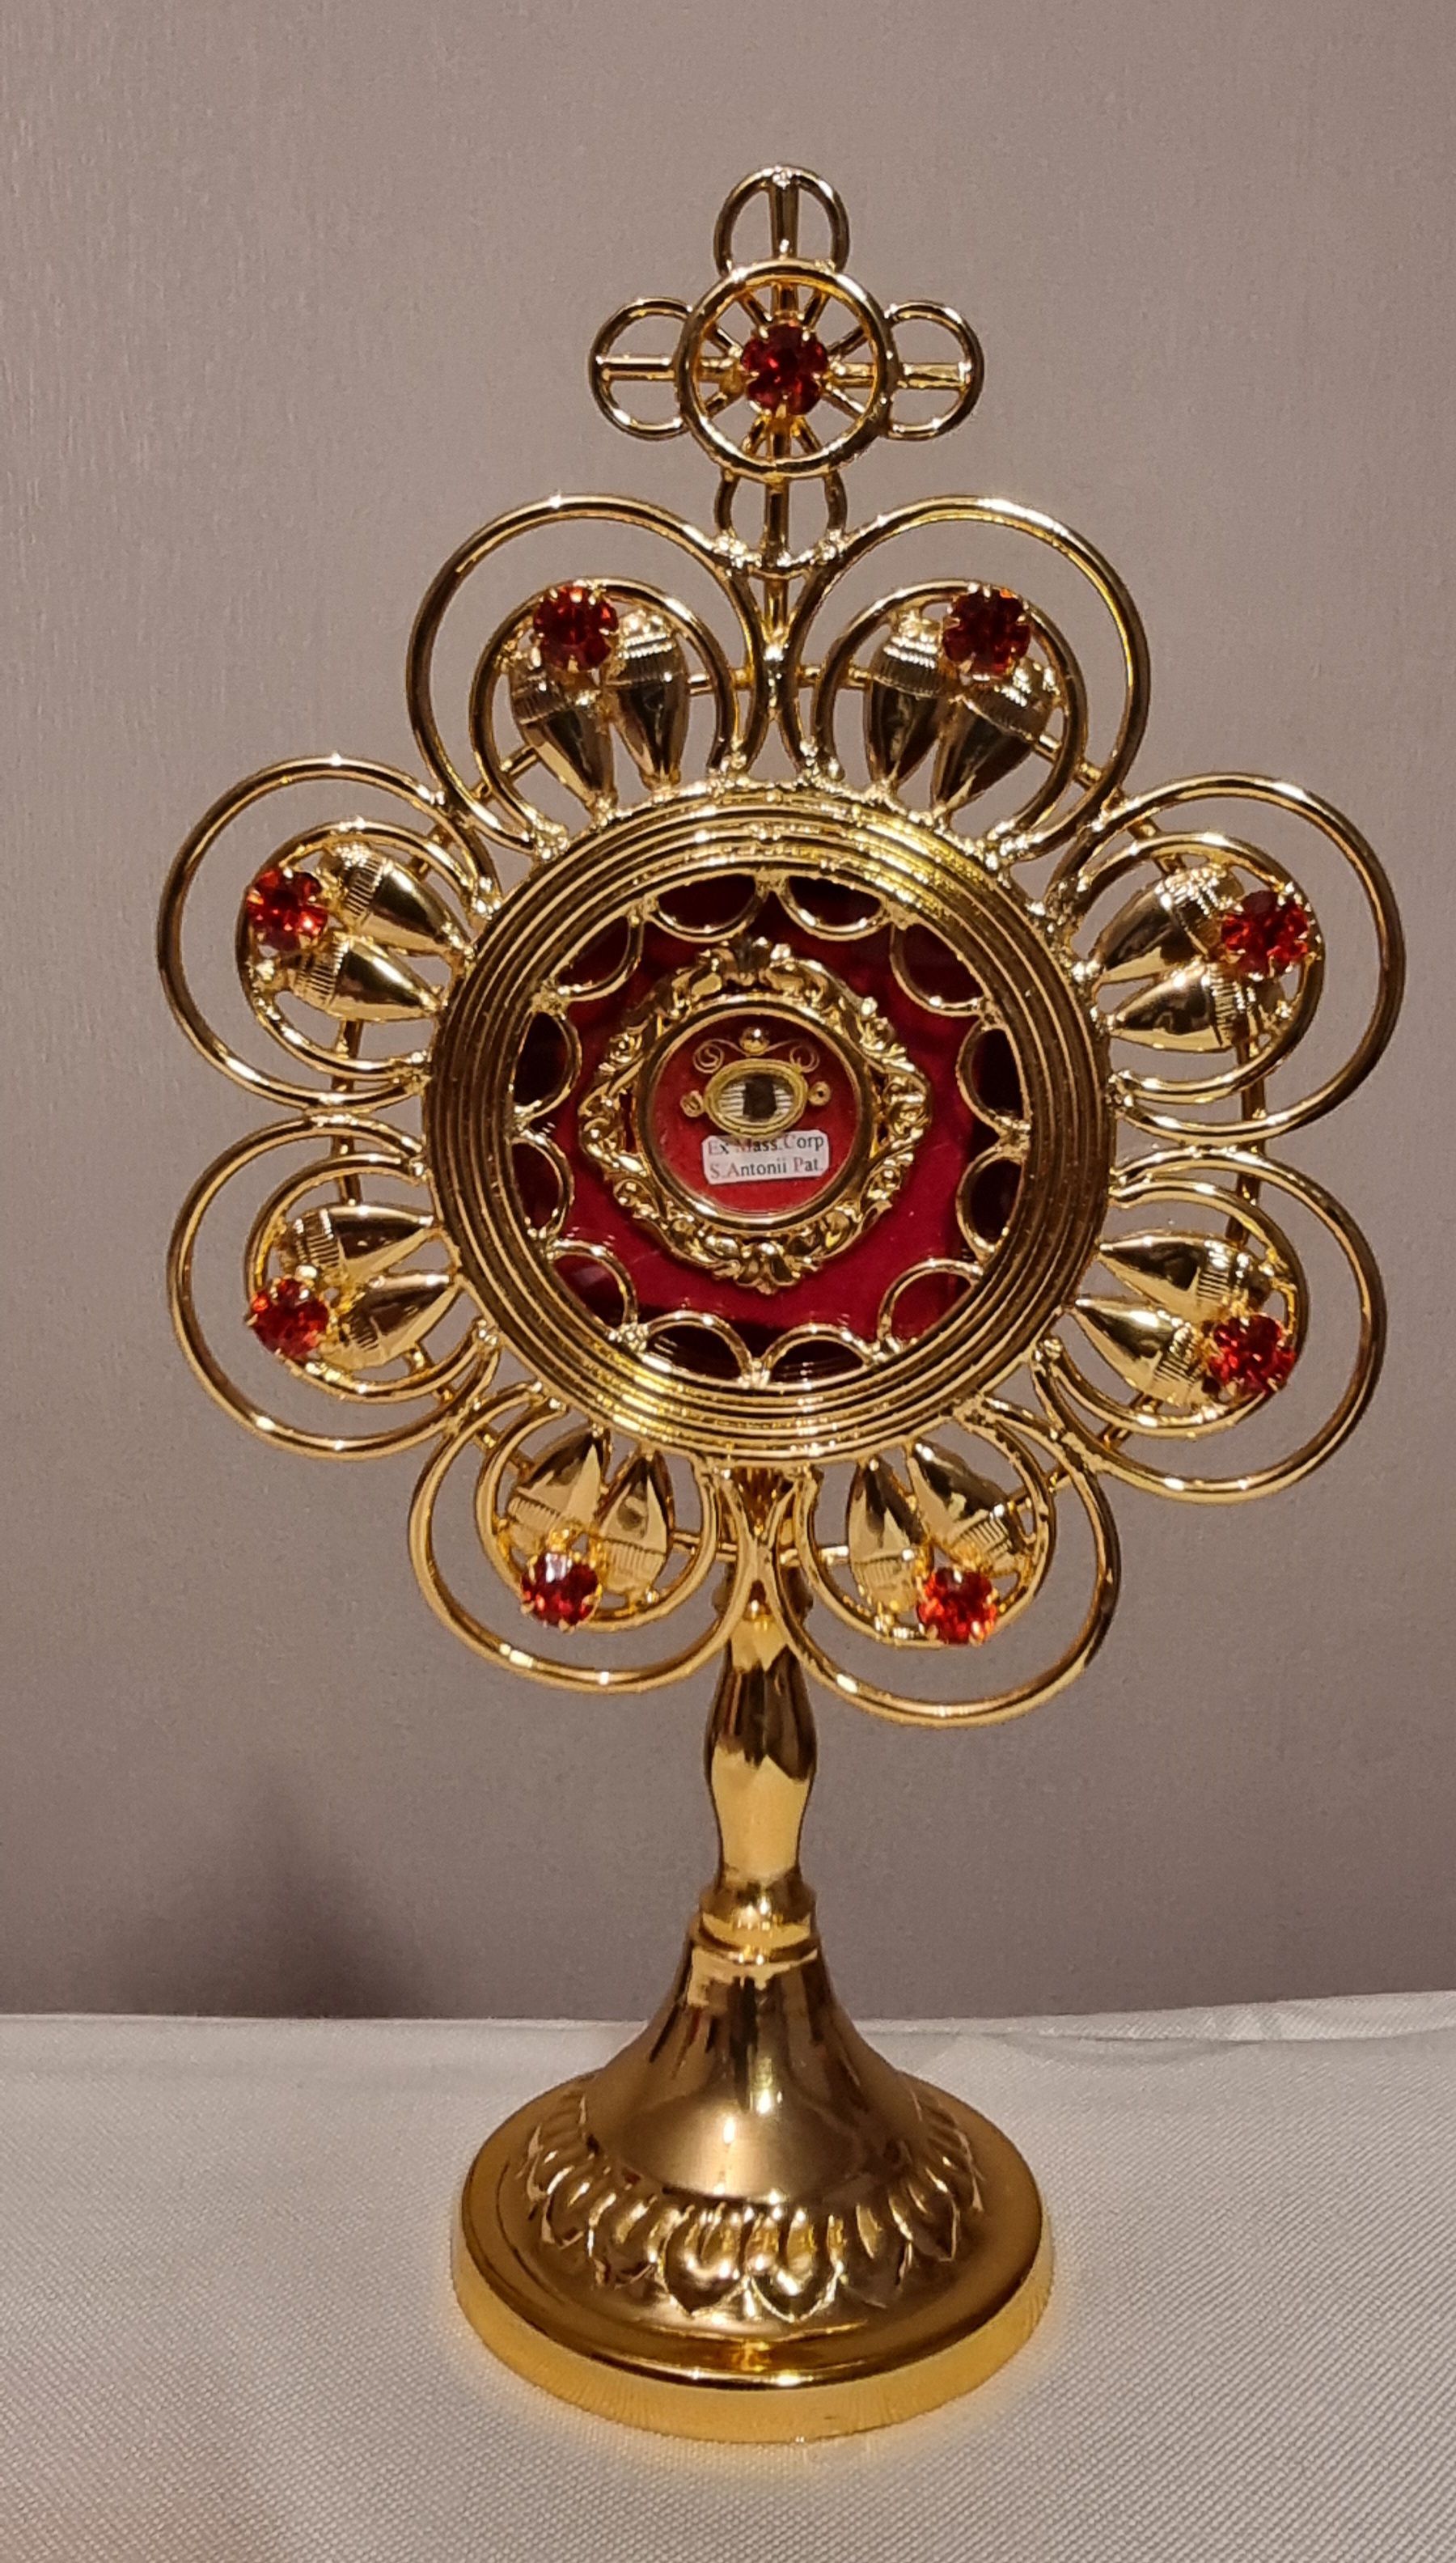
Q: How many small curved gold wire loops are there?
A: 12